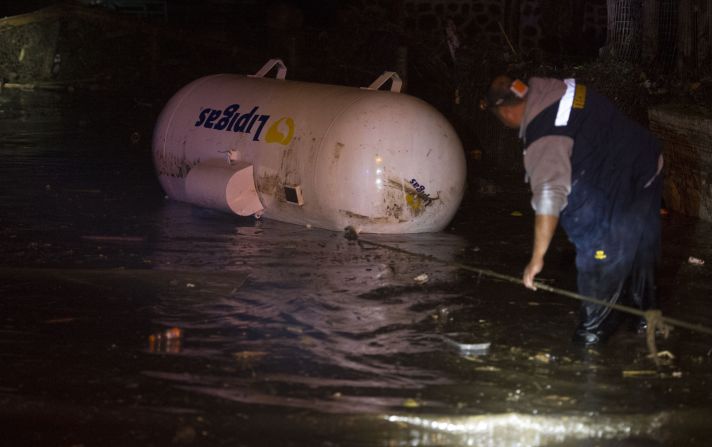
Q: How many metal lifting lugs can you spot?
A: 2